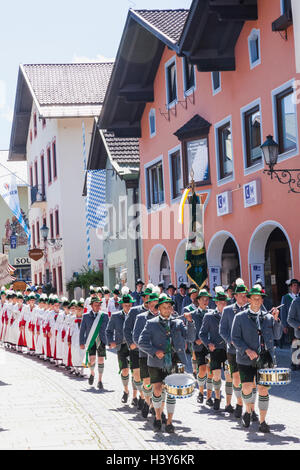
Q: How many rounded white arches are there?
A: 4